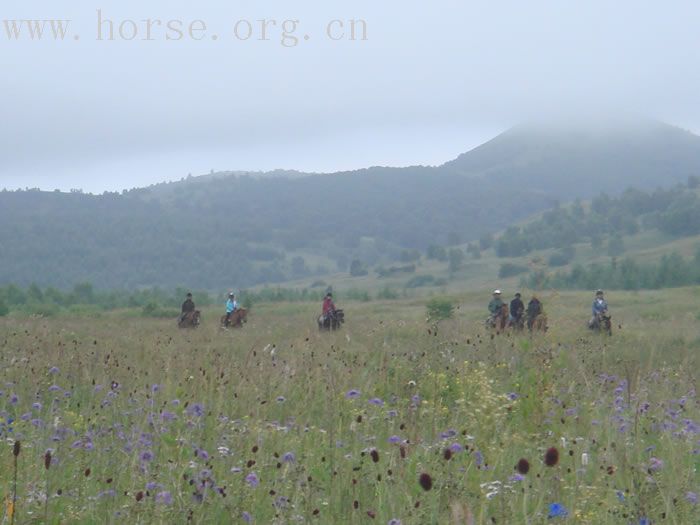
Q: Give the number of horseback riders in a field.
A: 7